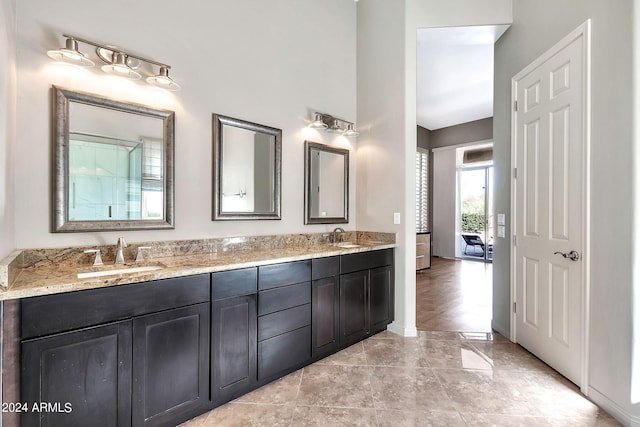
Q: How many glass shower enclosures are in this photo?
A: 1